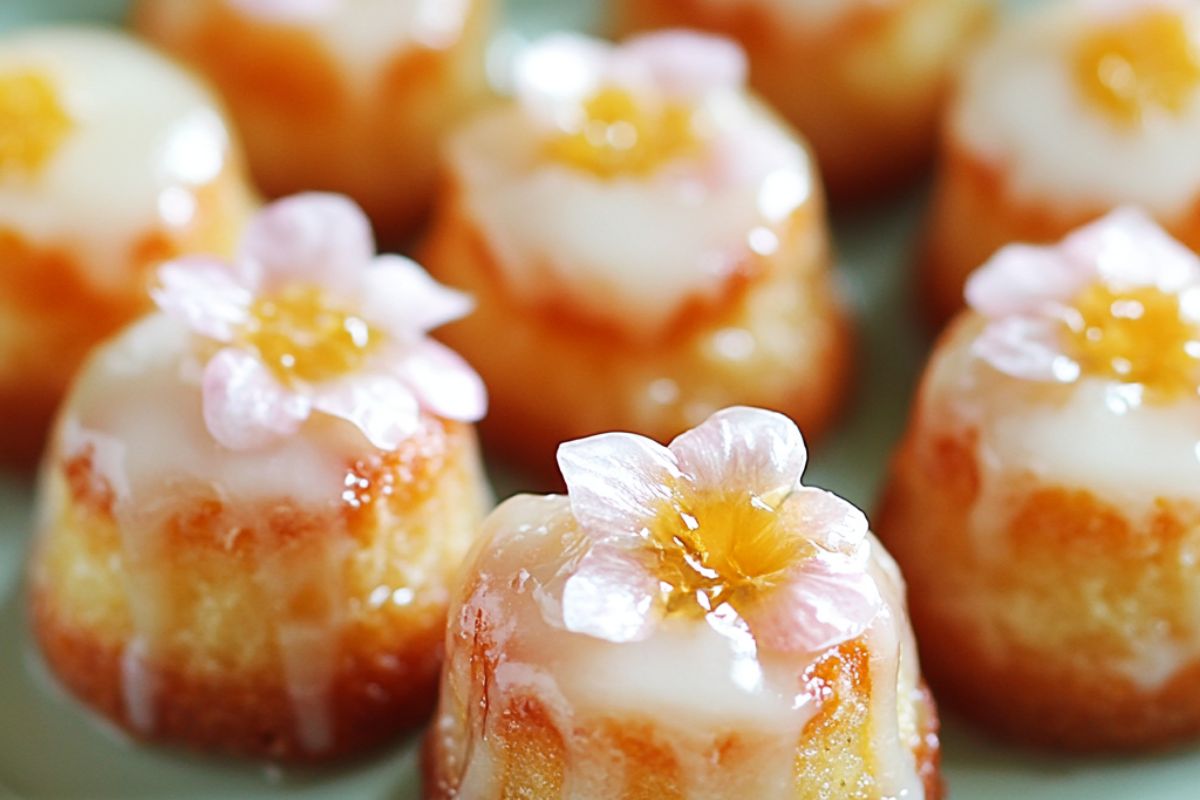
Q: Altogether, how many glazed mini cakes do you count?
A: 8